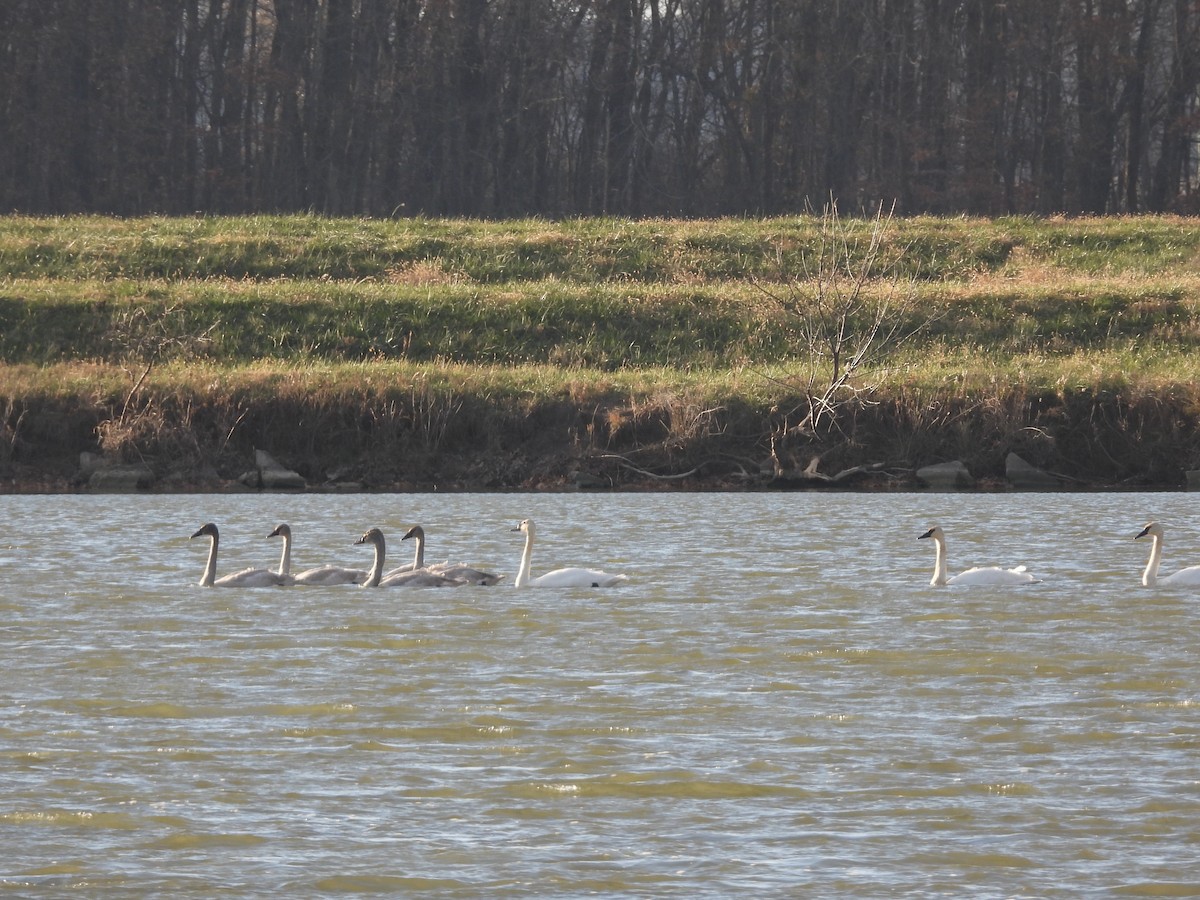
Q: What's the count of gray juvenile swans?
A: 4